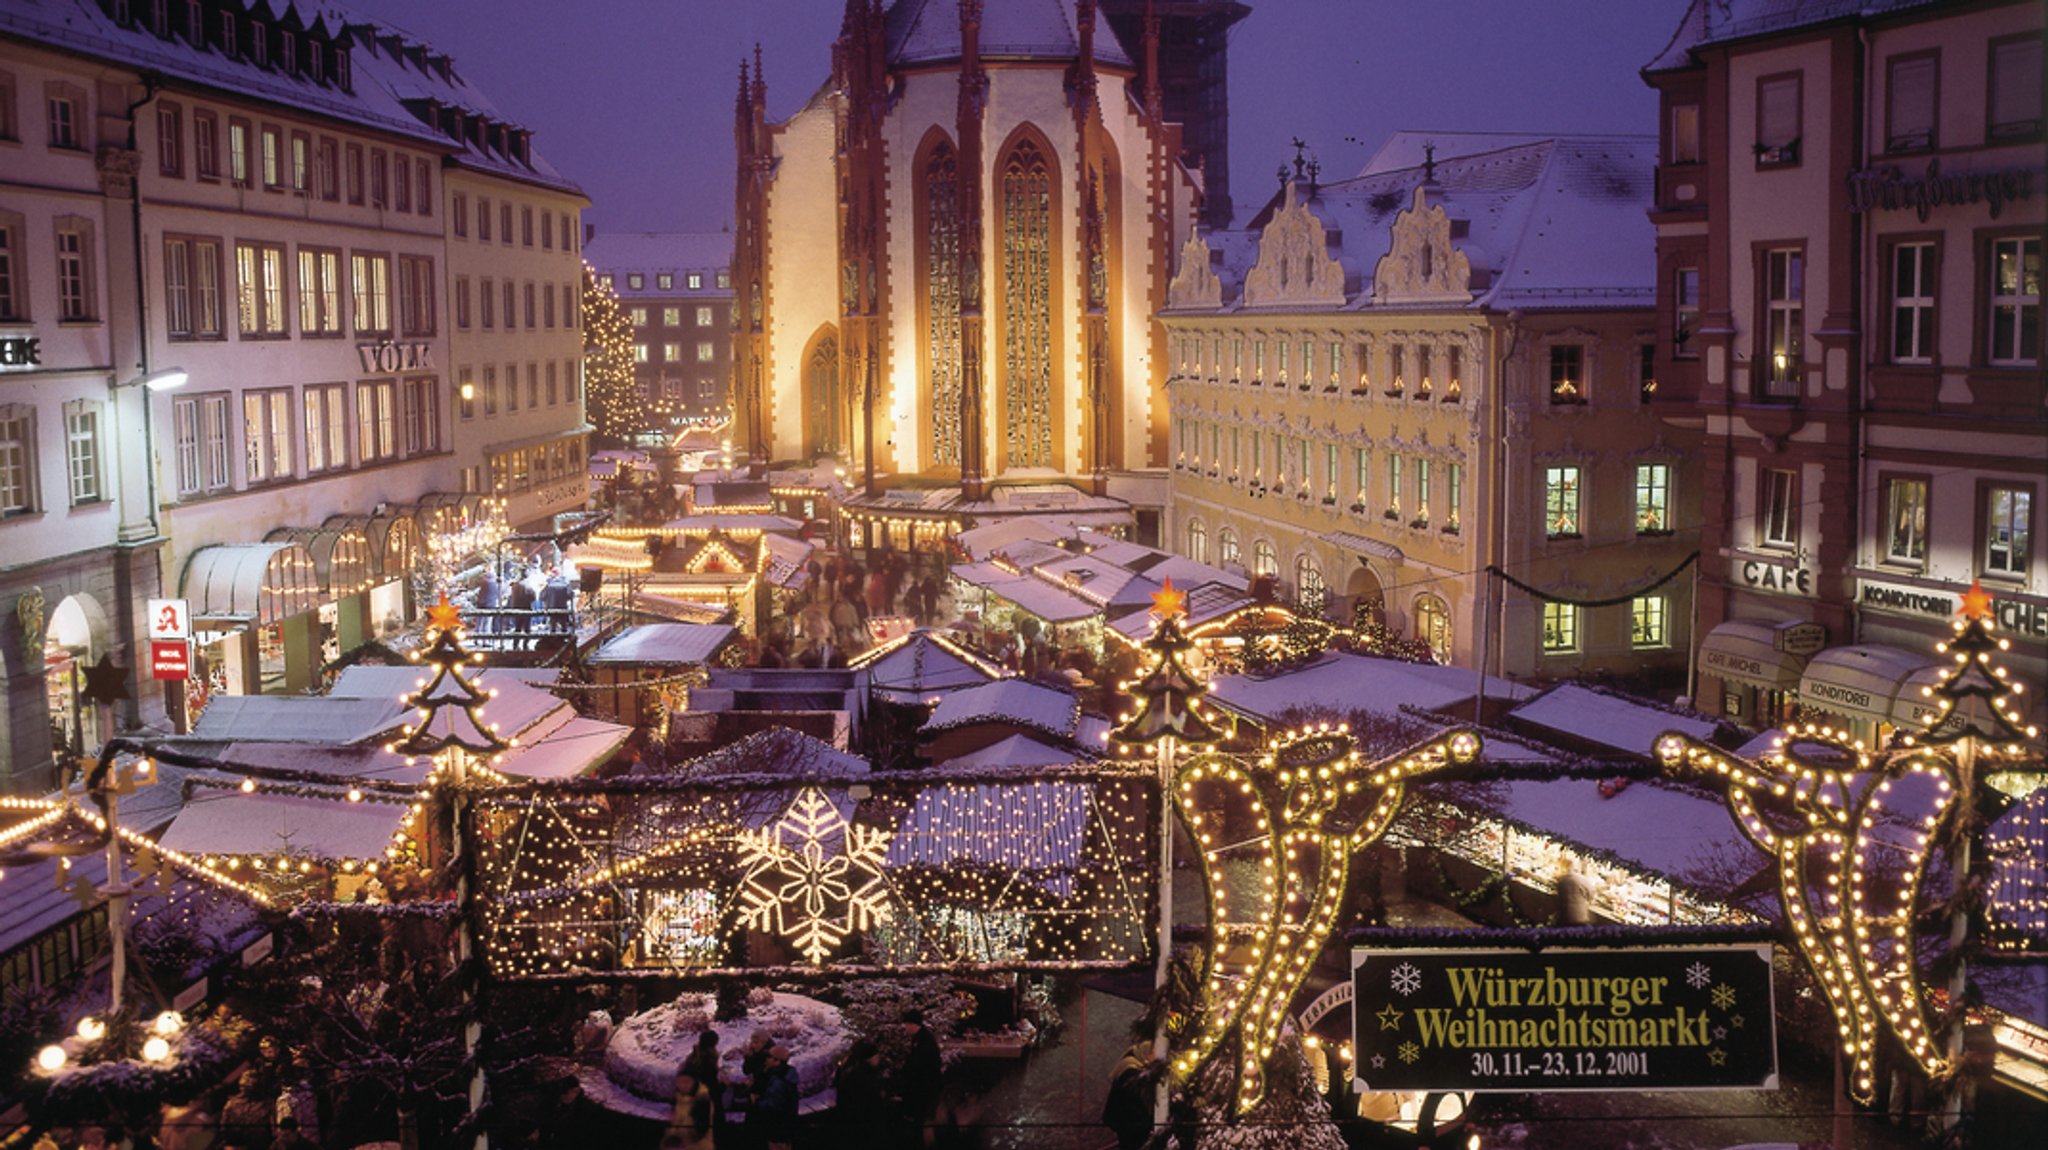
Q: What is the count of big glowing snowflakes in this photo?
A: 1